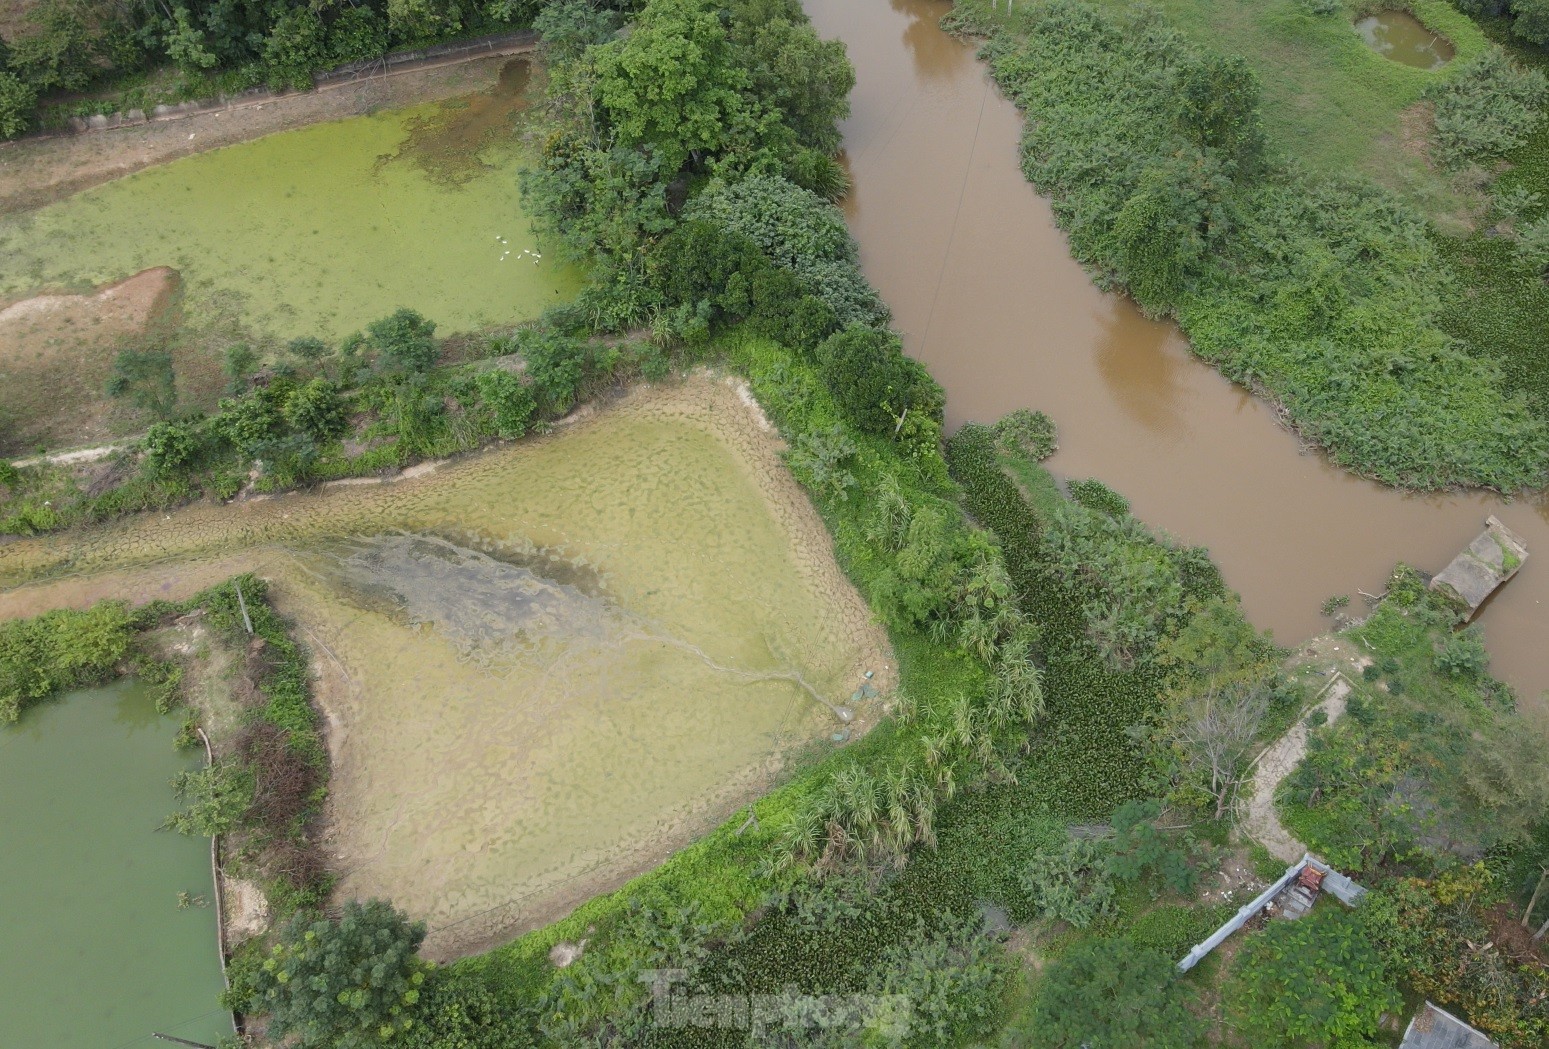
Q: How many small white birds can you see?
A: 9